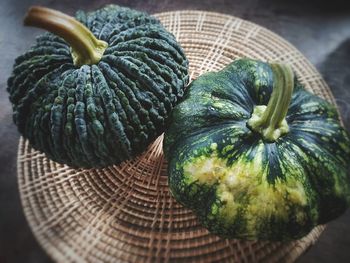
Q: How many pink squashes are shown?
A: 0